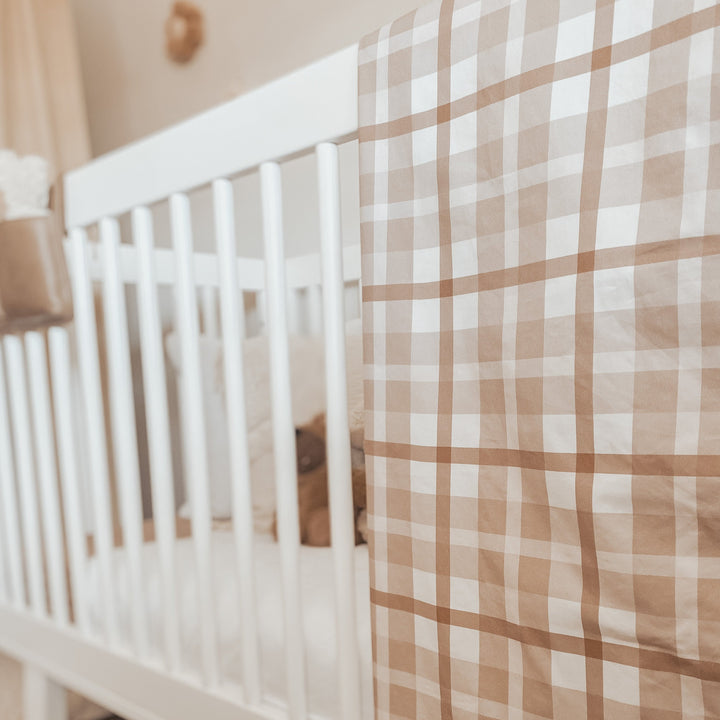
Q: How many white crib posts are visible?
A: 11